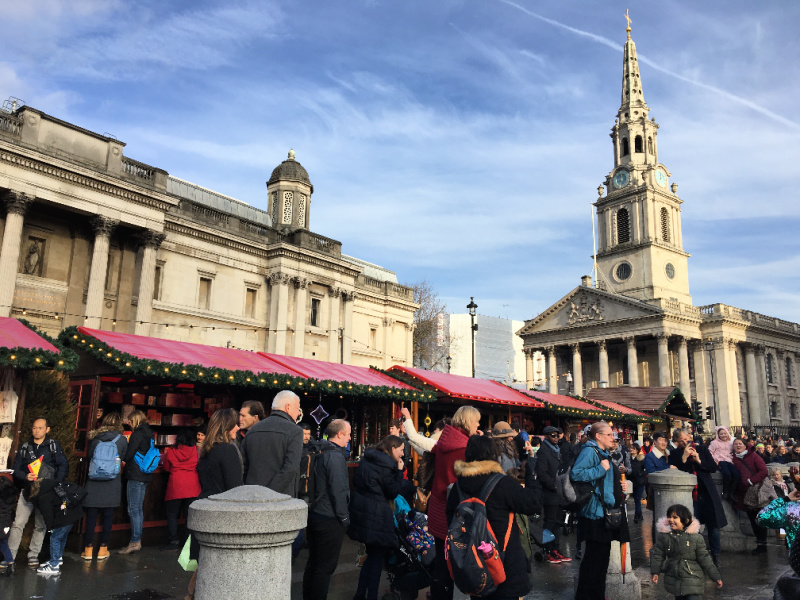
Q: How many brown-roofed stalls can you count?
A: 1